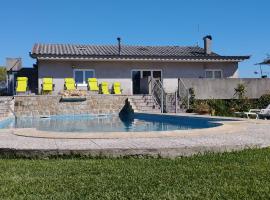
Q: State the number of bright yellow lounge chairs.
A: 6